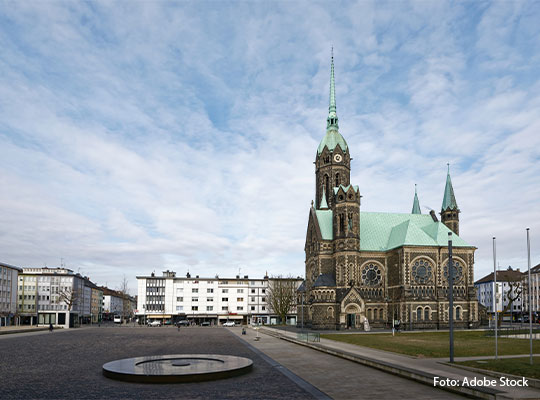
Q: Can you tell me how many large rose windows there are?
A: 3